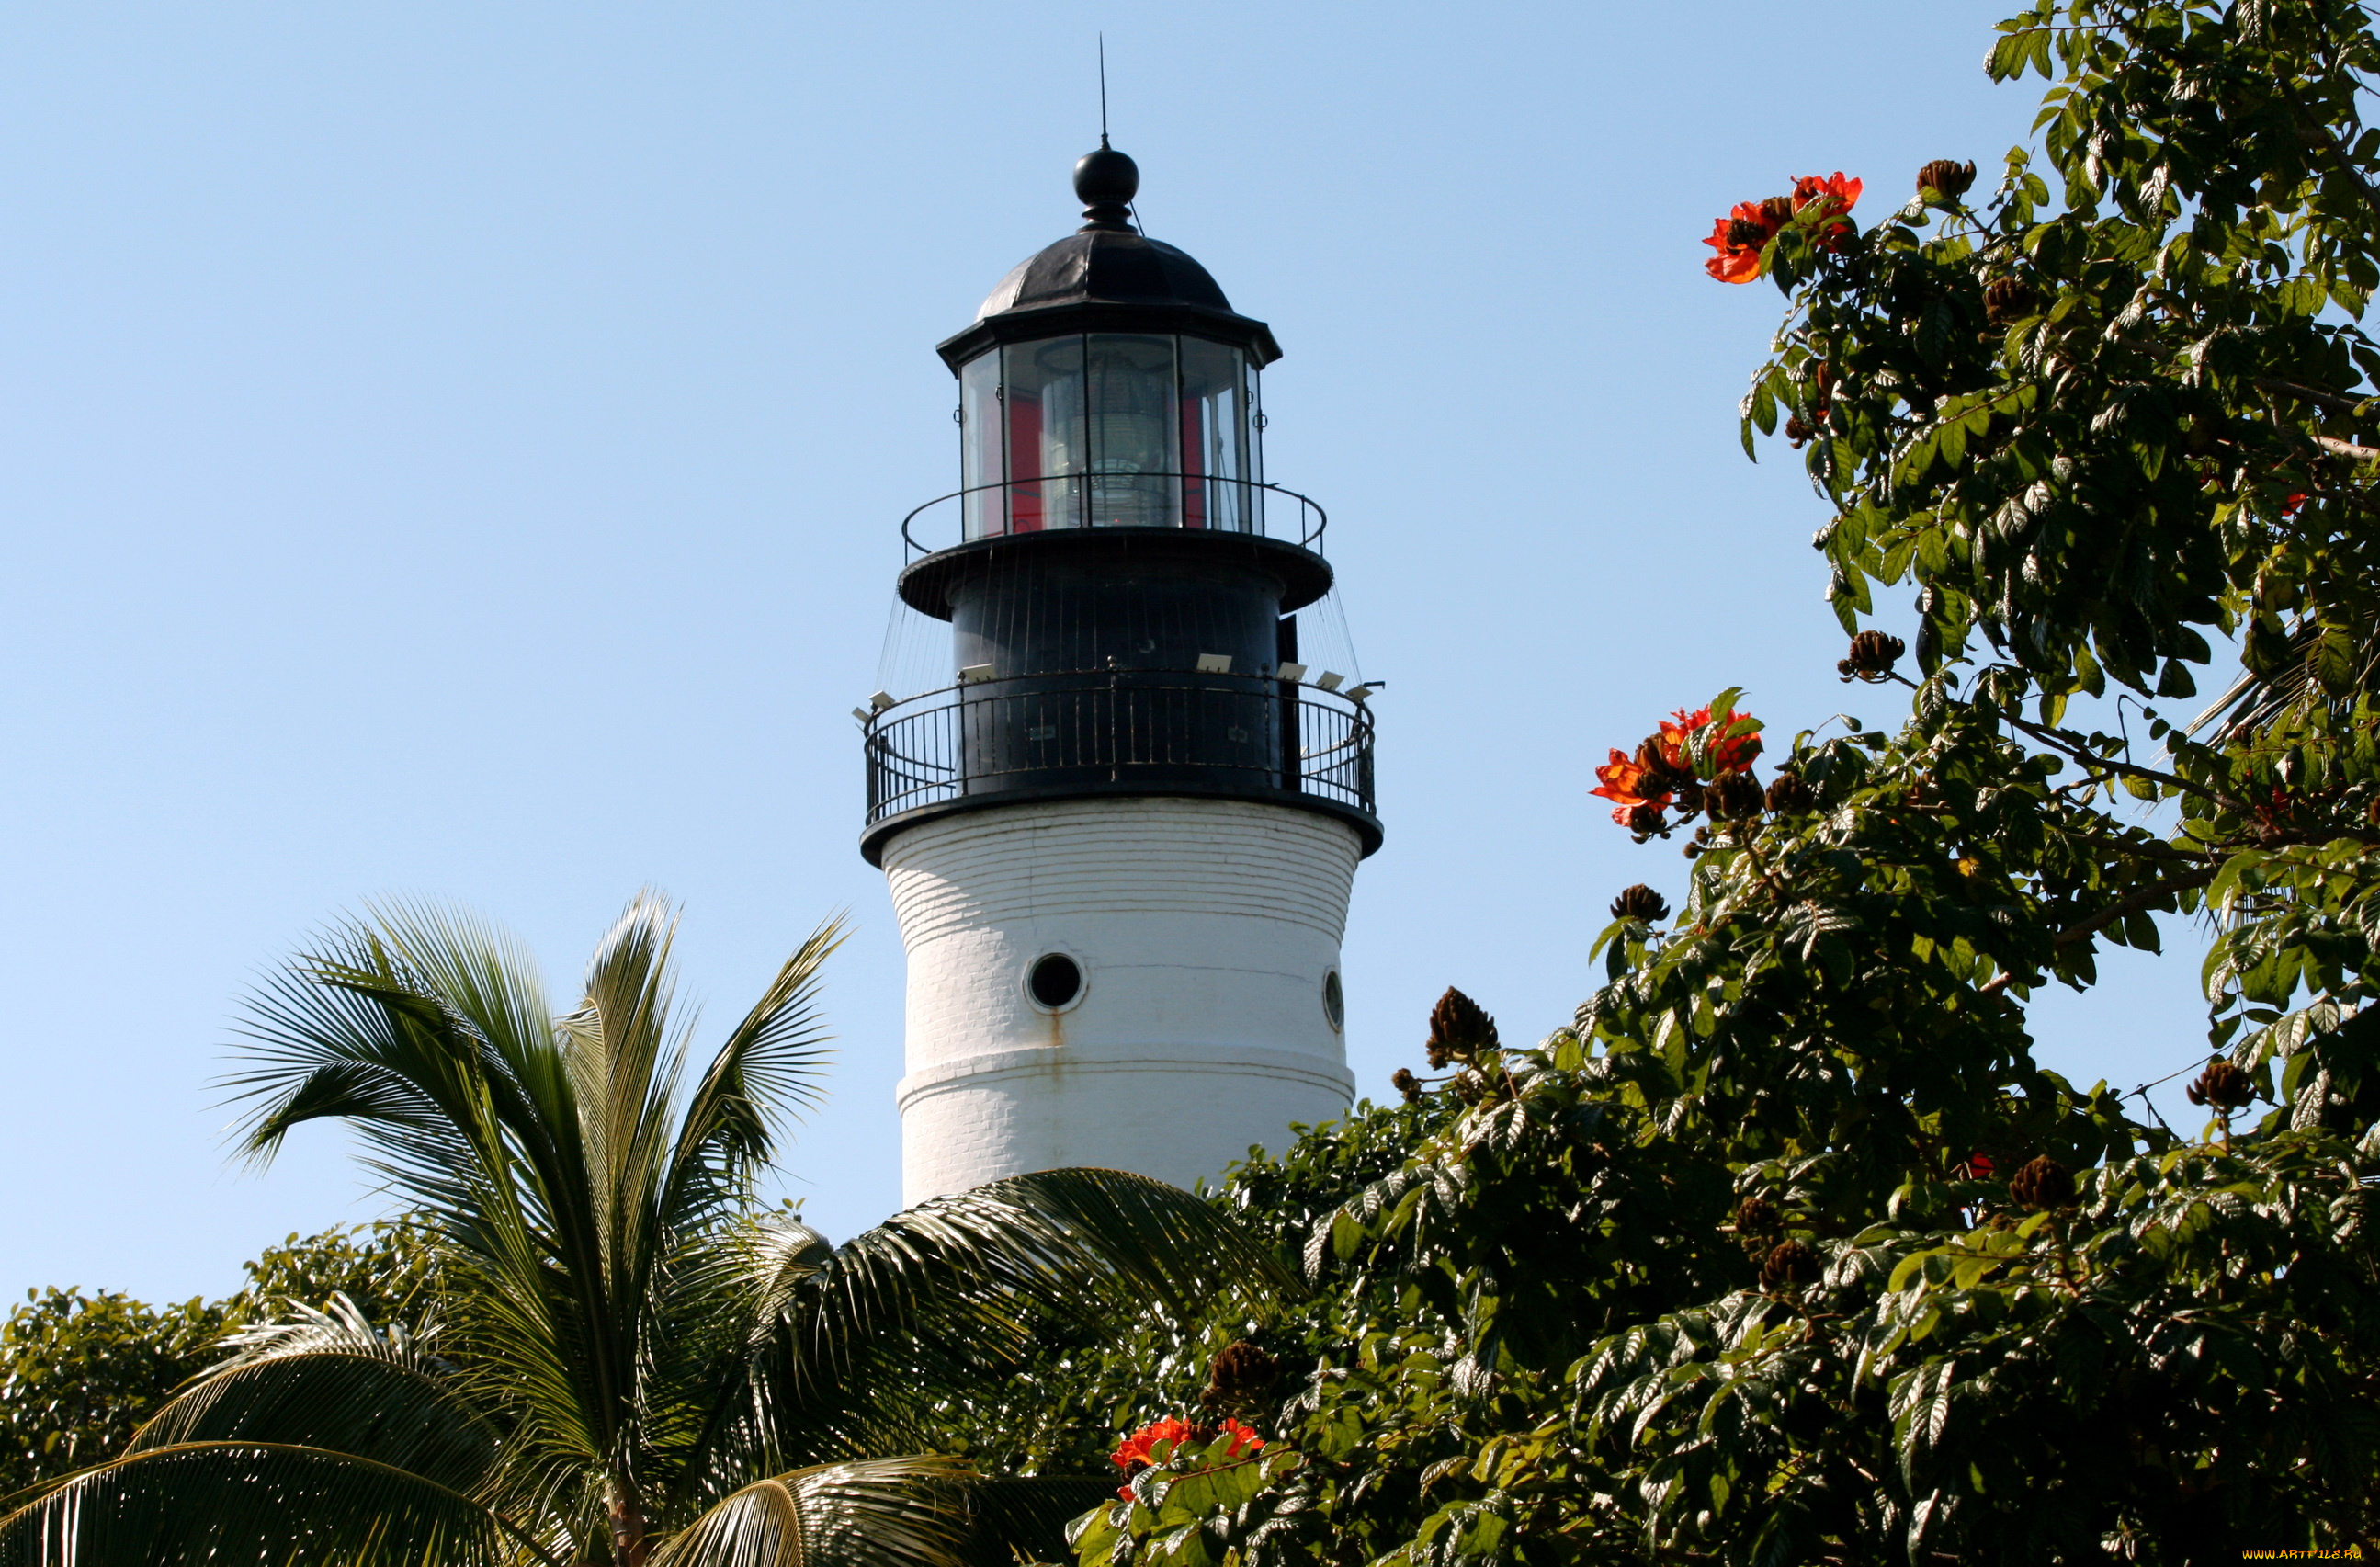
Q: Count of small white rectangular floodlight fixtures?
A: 7